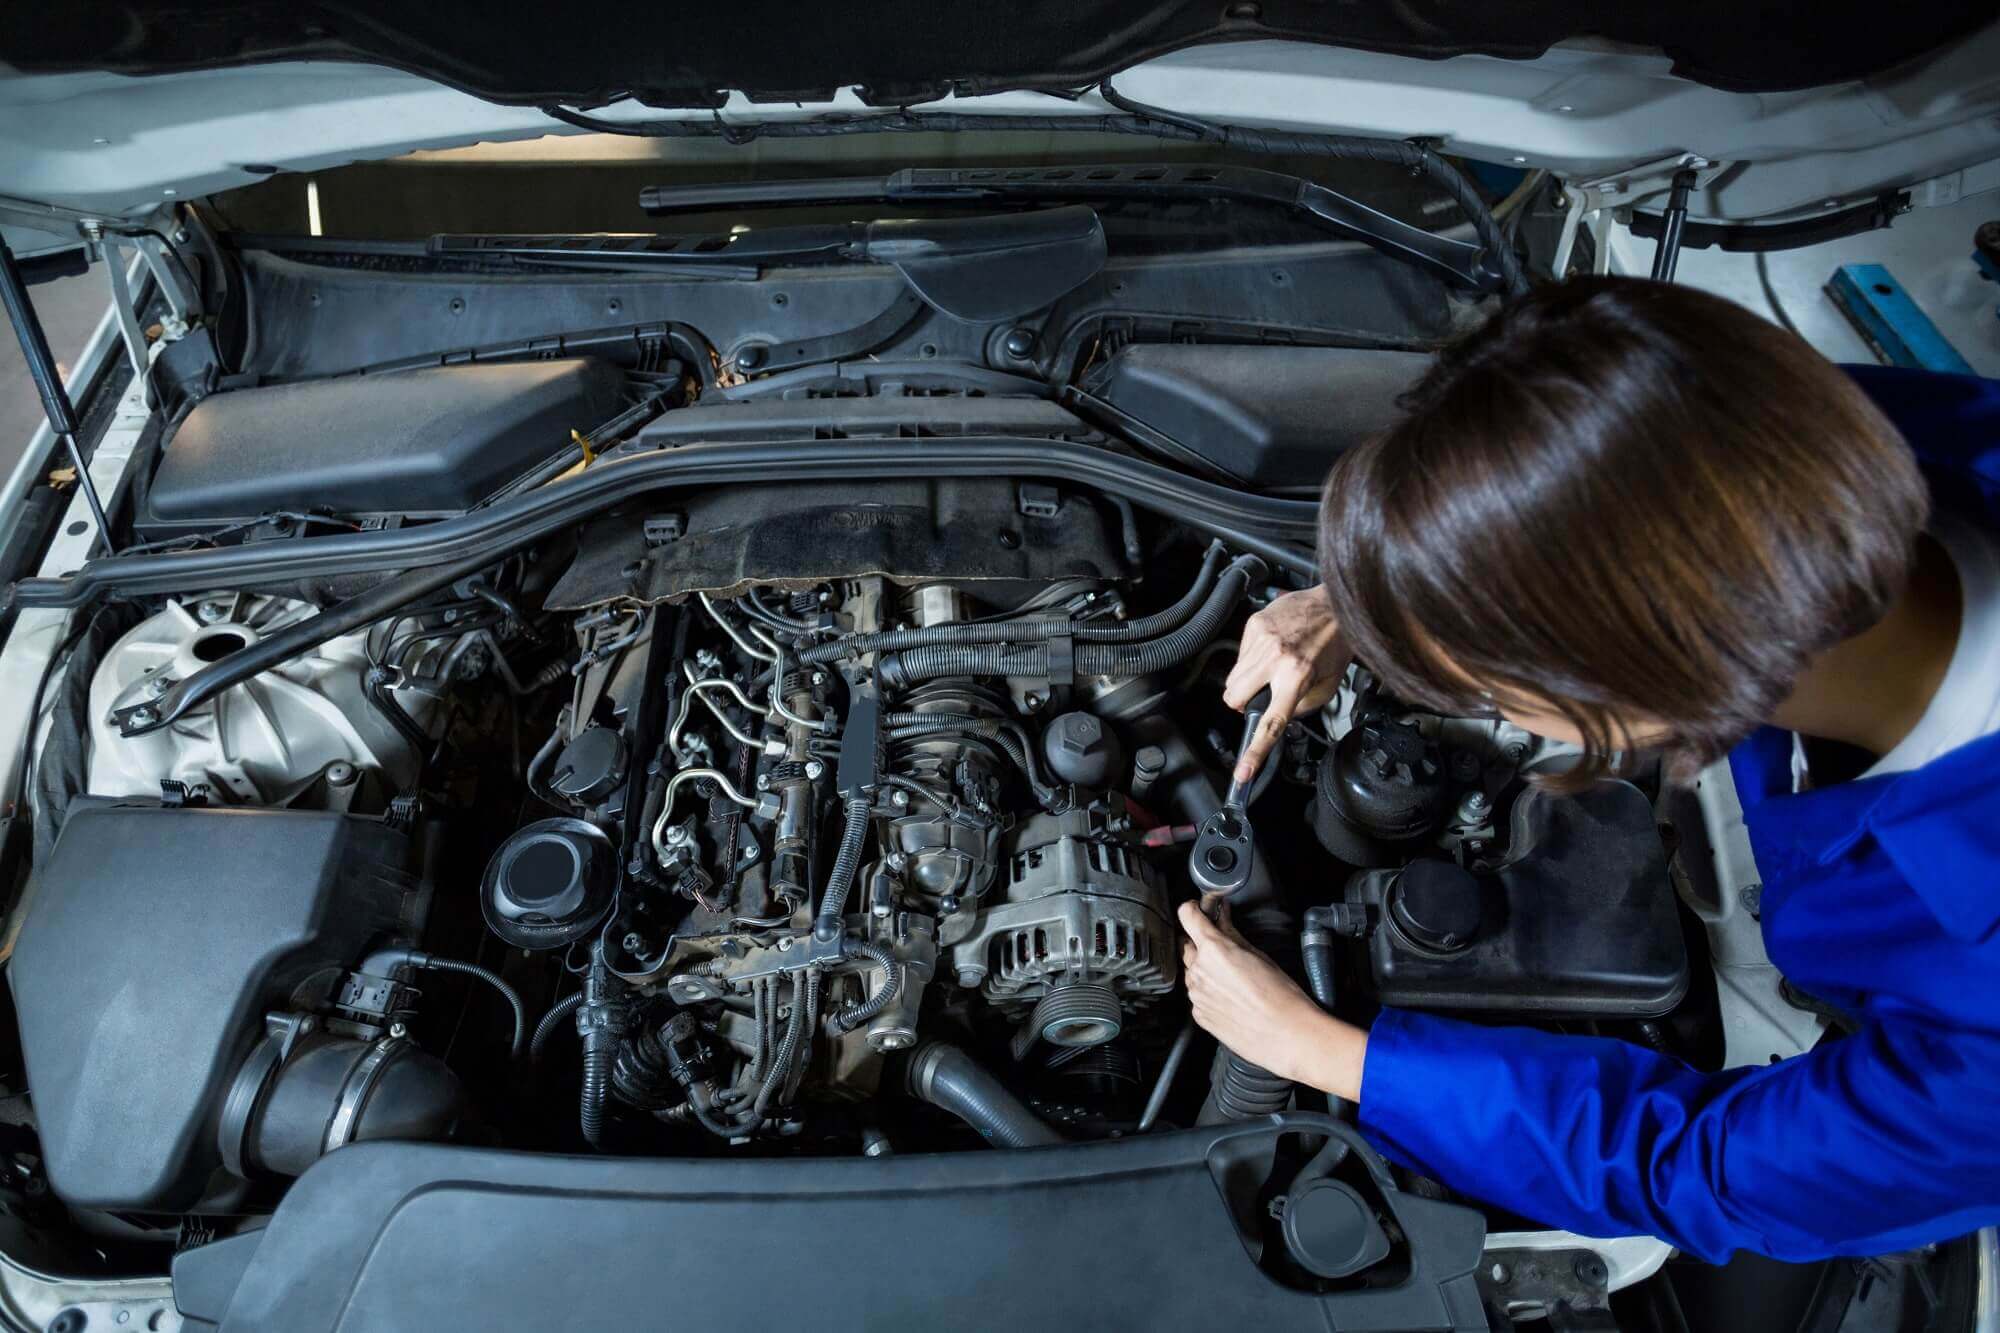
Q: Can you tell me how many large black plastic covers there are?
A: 4